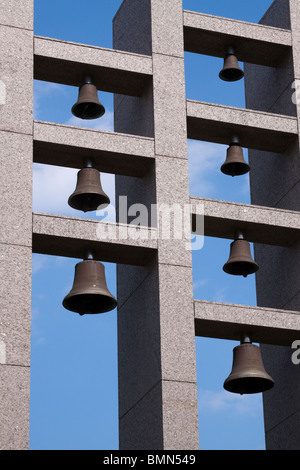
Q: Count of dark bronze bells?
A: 7